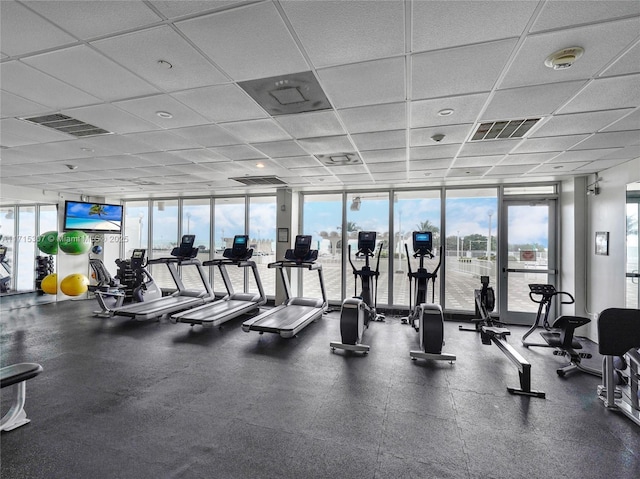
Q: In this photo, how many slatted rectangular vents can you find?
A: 3